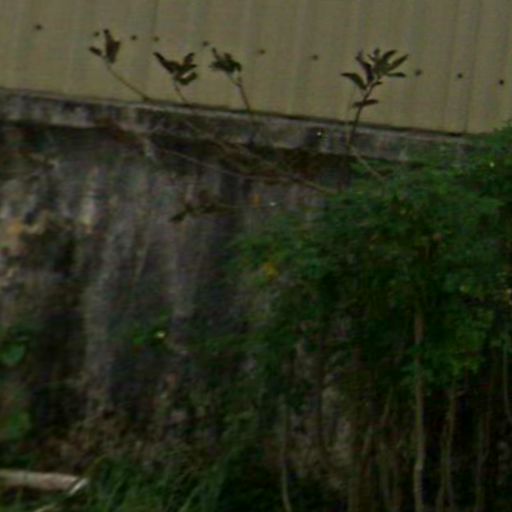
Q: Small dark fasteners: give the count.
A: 10